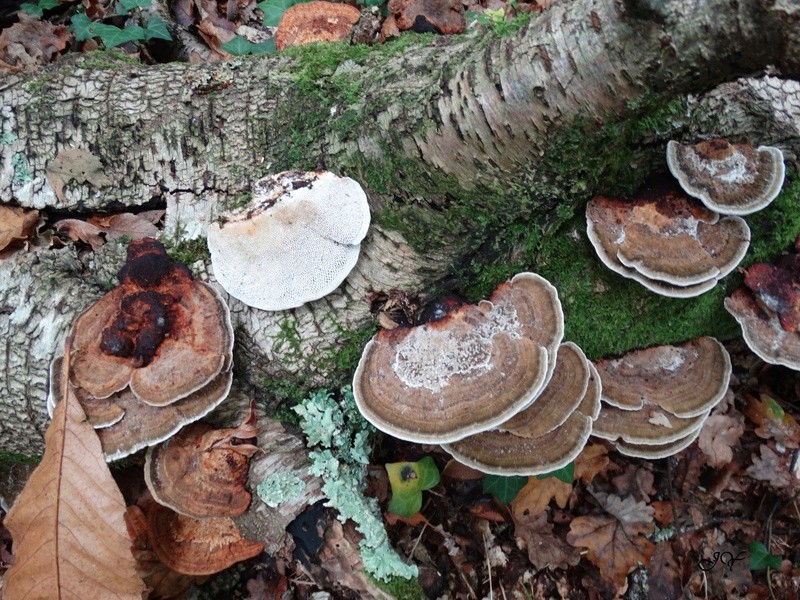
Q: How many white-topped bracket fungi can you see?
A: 1